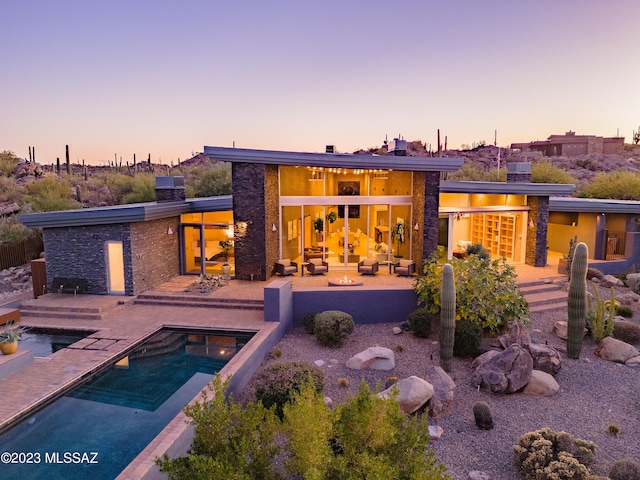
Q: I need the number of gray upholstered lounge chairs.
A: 4